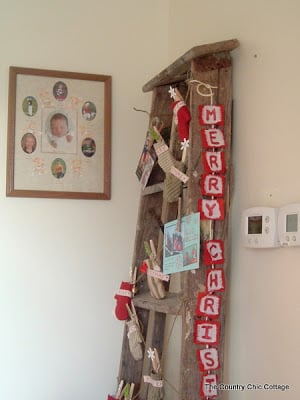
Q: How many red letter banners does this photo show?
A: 11